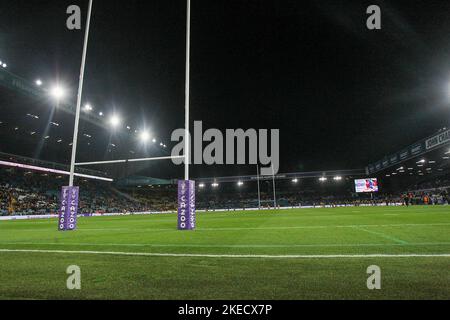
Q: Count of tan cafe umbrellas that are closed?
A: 0